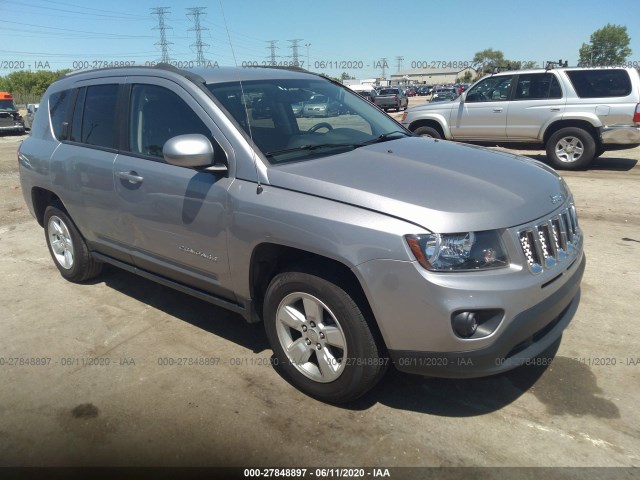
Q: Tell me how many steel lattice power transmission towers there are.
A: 6